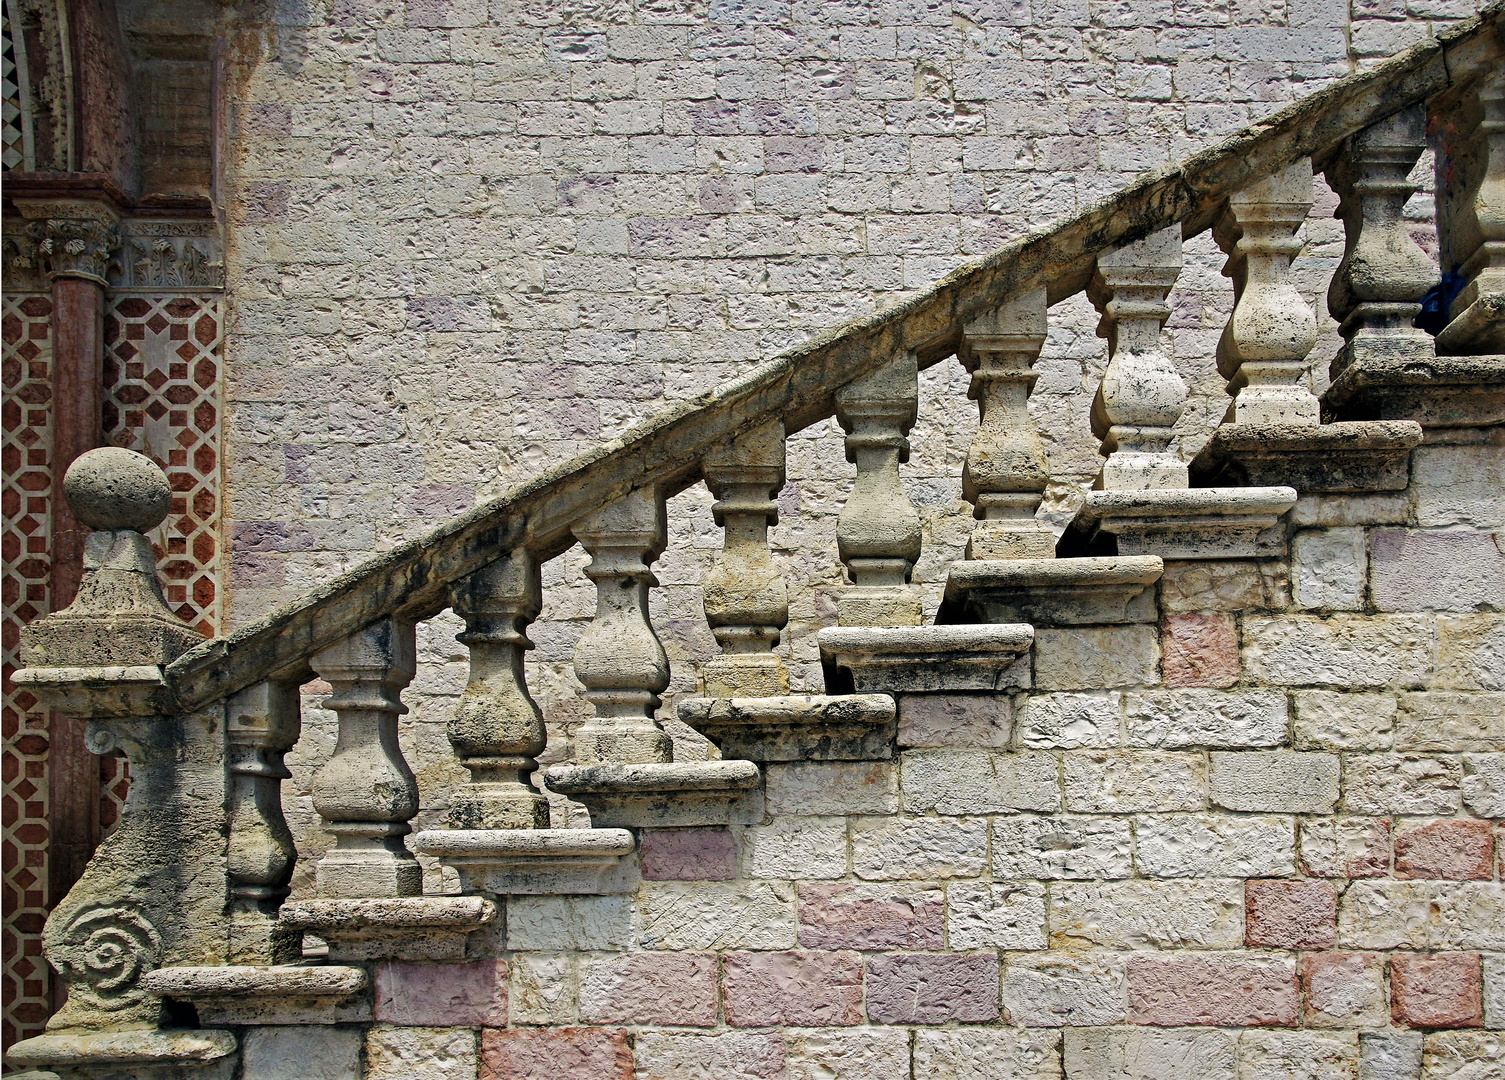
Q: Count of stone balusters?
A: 11